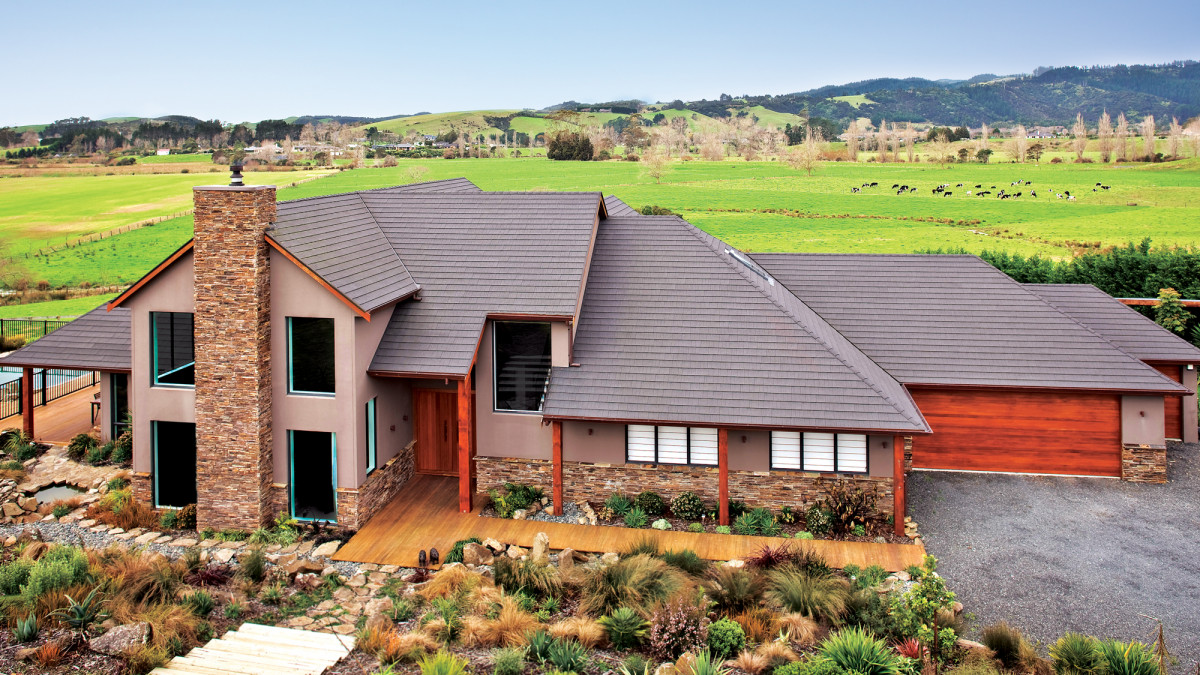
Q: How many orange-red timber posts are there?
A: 5